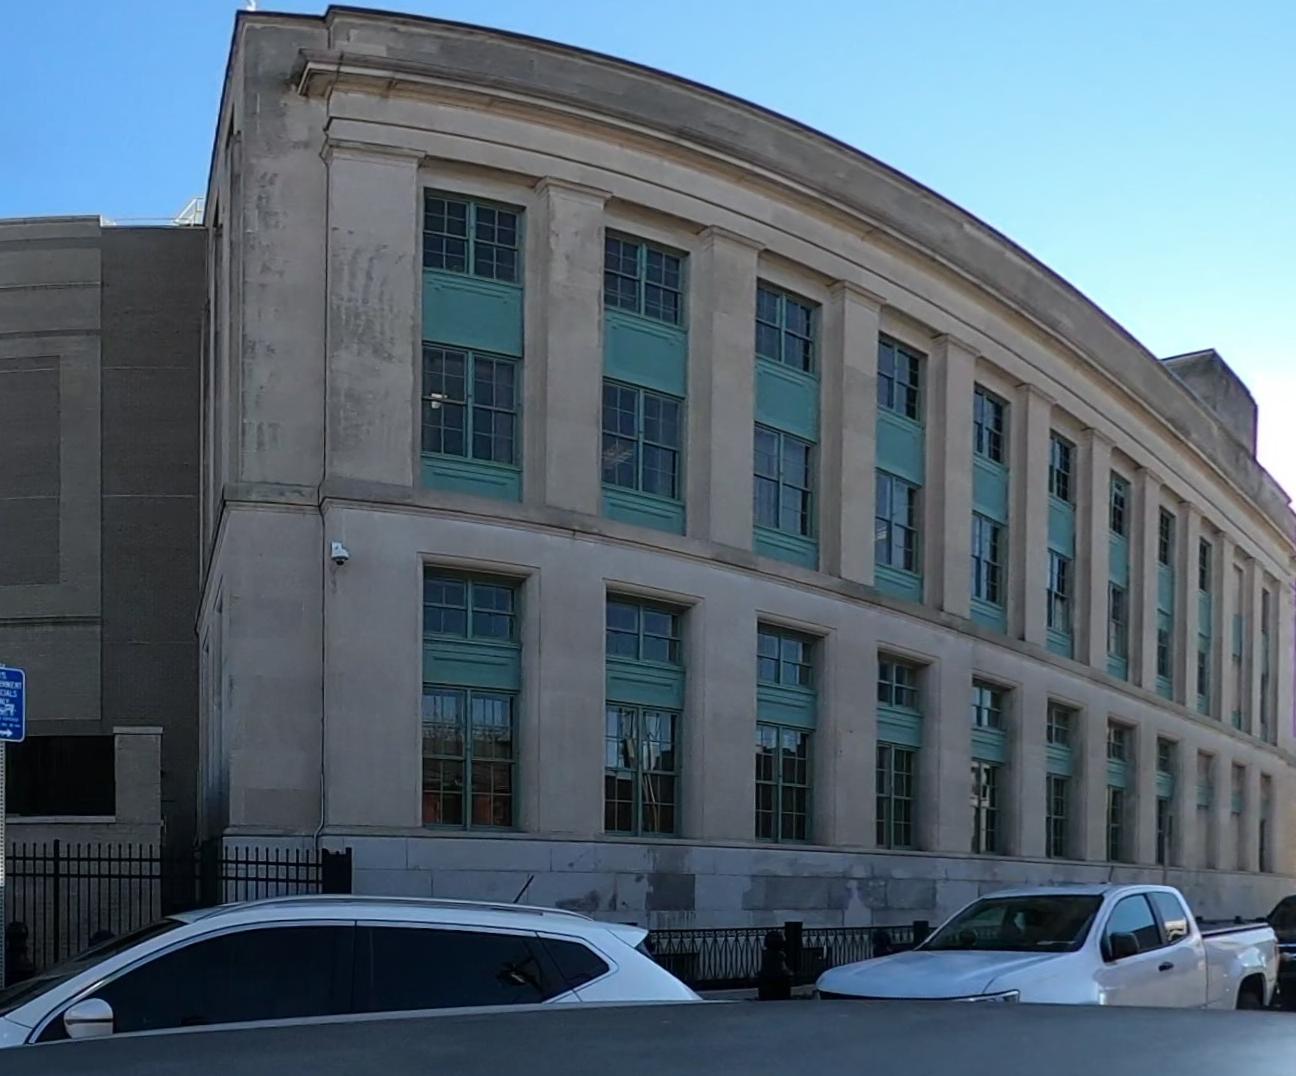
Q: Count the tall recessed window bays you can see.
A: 11